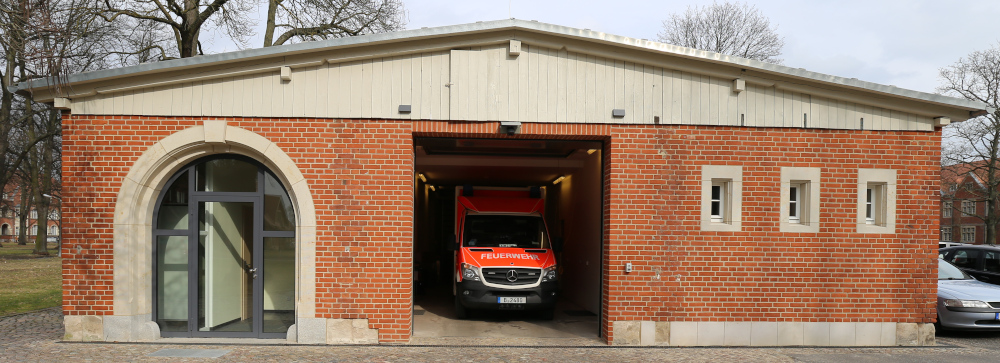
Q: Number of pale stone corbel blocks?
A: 5